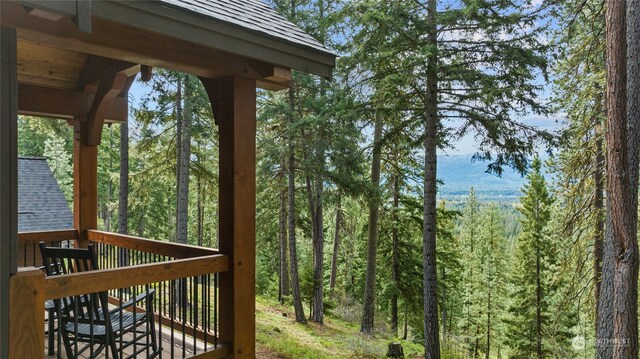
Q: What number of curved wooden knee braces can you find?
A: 2